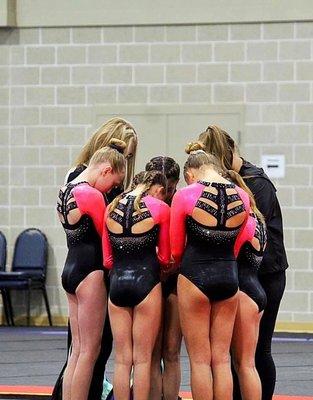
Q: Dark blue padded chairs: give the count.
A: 2